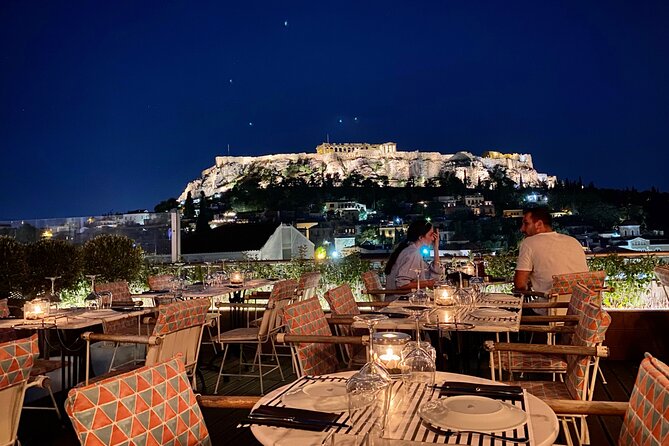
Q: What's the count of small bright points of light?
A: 5